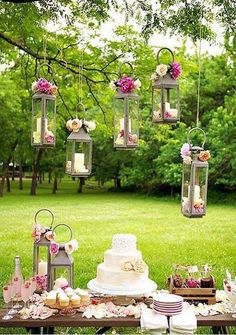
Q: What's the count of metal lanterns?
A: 7